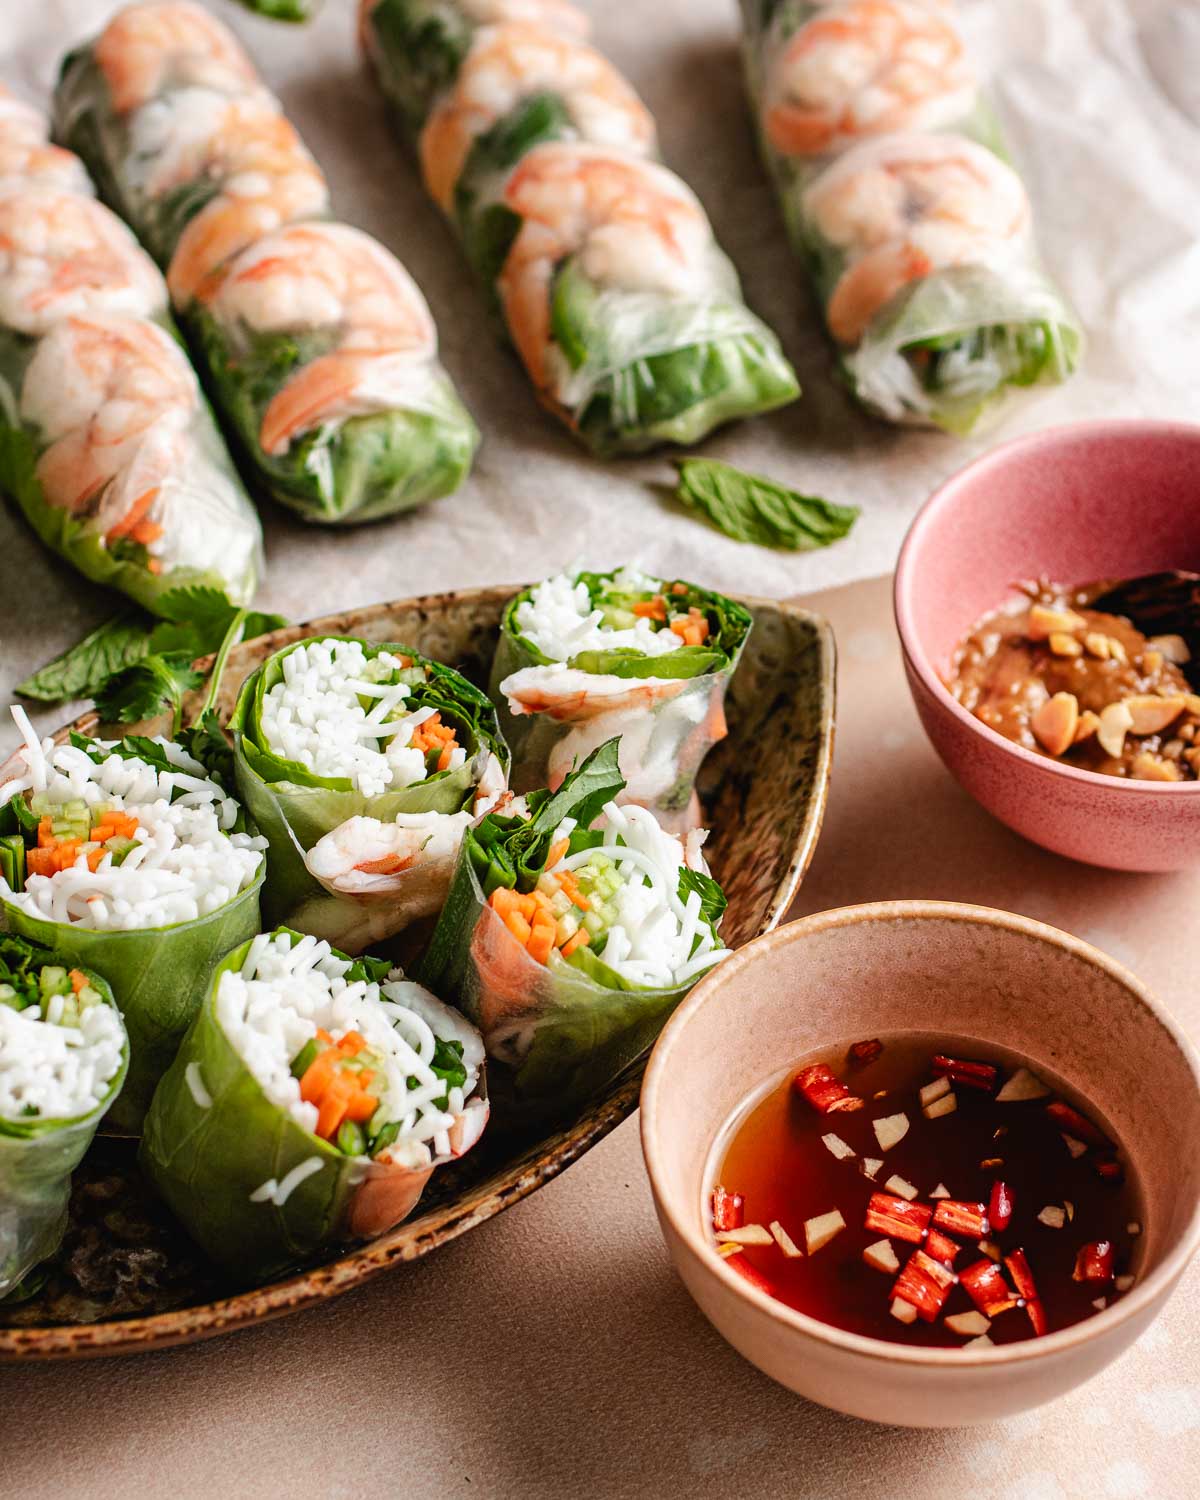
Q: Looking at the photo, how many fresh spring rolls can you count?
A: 10